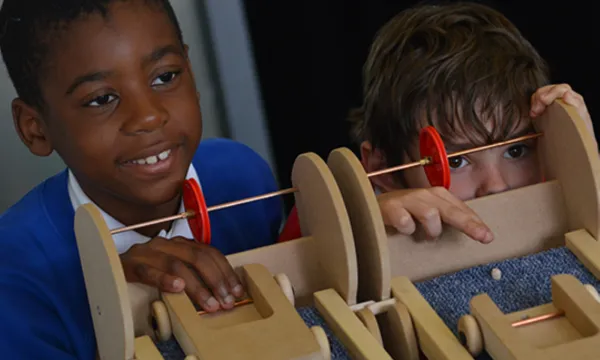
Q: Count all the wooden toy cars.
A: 2